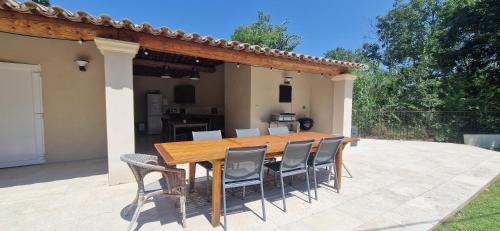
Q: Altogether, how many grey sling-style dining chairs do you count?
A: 6